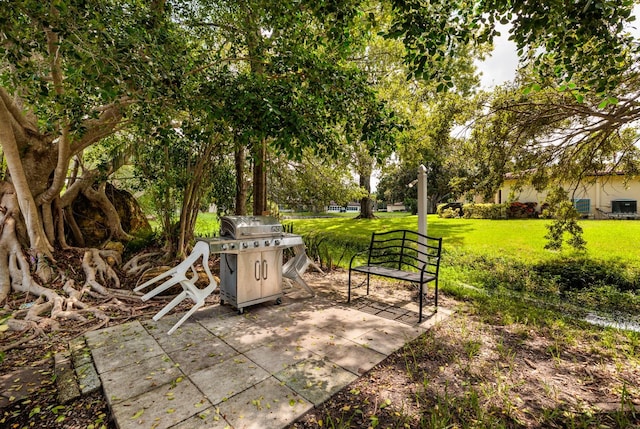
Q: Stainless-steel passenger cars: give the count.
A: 0